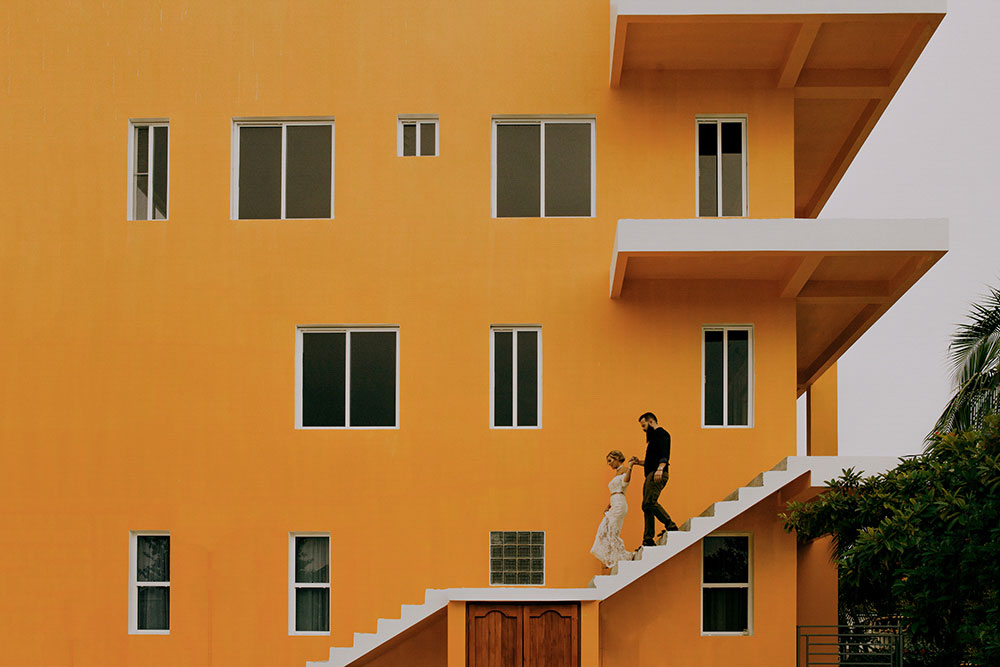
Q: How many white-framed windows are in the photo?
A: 11